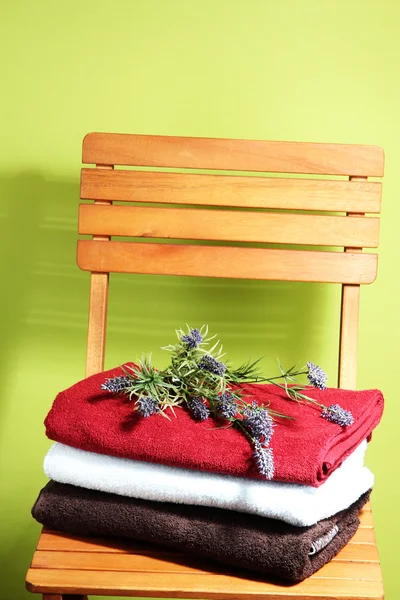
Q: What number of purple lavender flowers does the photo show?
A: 10